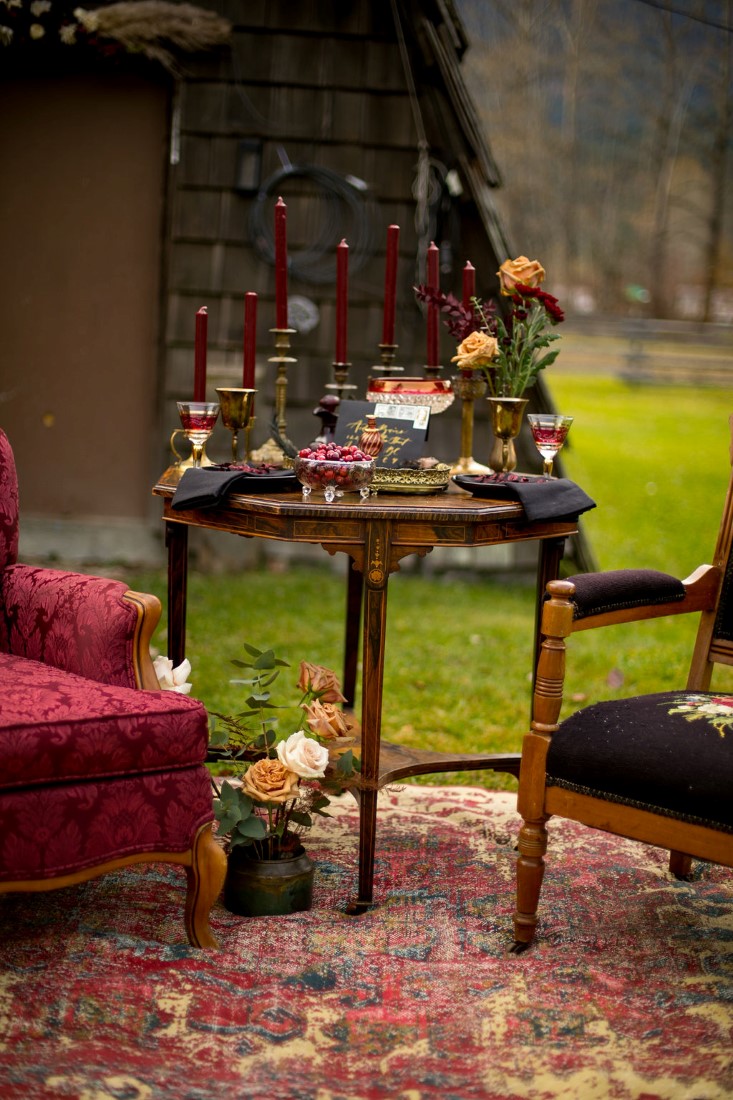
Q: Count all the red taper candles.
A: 7